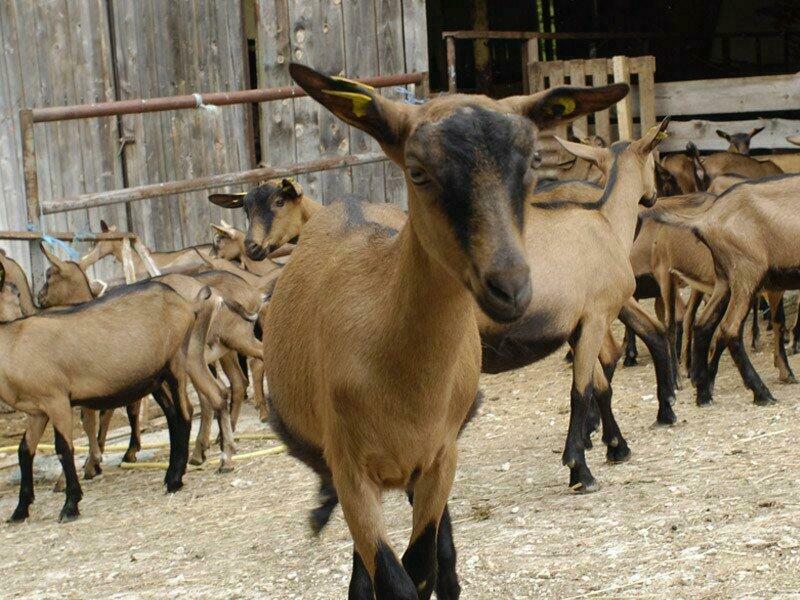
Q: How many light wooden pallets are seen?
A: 1